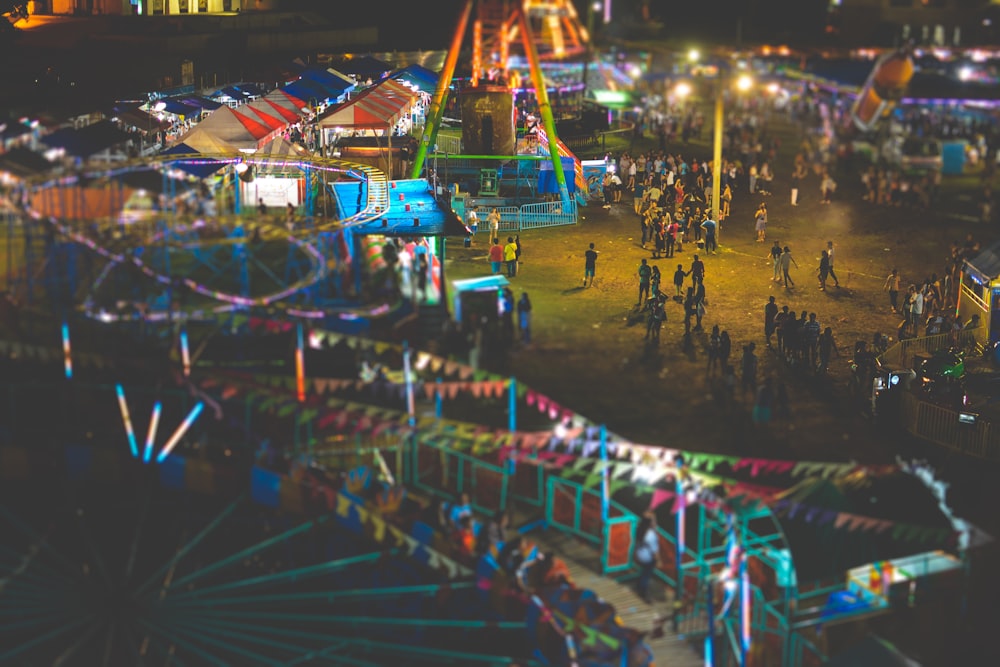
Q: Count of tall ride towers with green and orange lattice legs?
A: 1